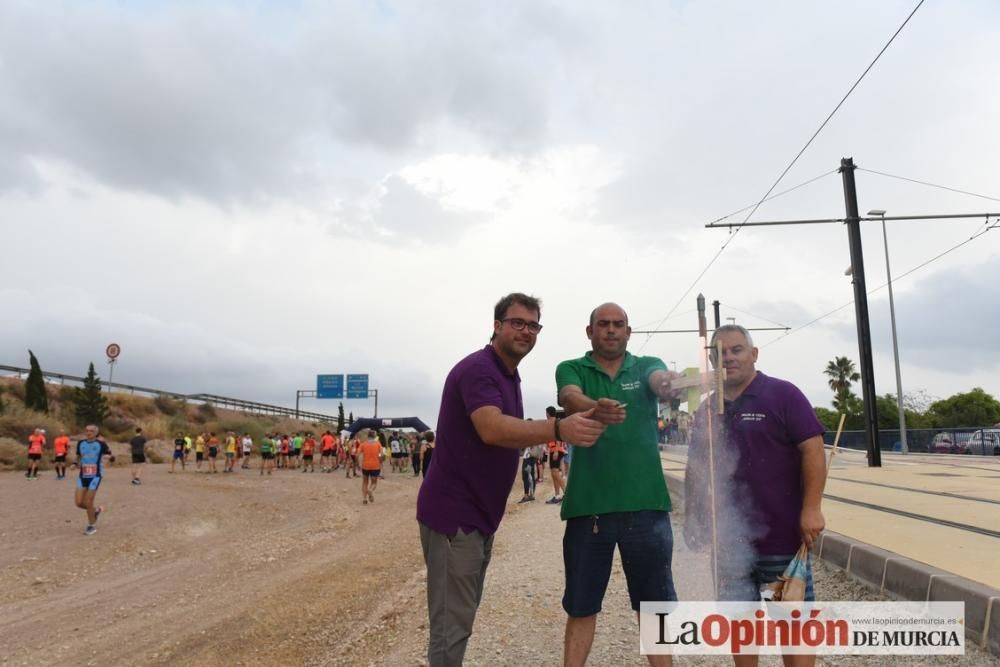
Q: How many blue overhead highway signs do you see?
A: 2